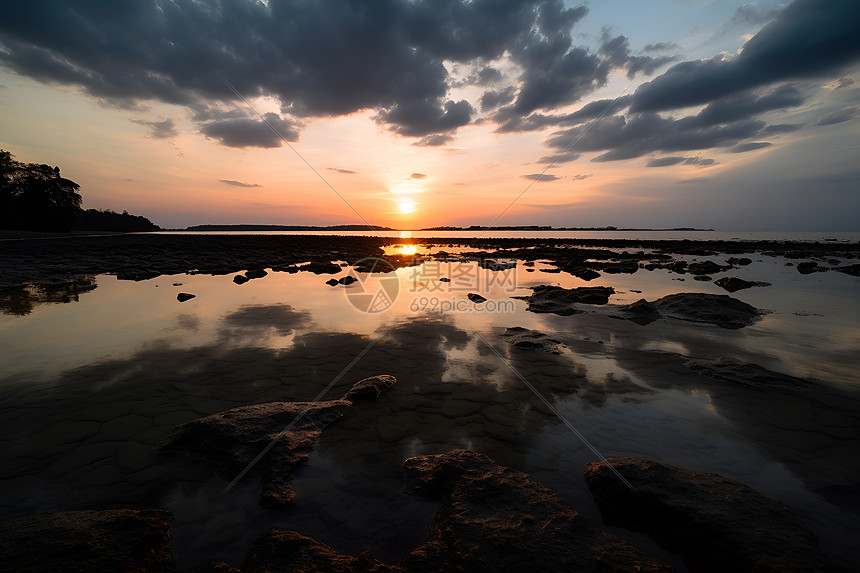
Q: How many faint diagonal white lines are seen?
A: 4